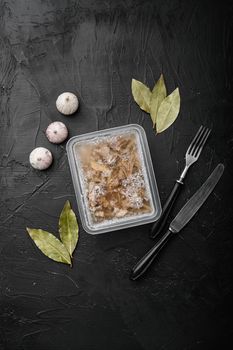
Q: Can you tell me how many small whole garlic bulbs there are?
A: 3